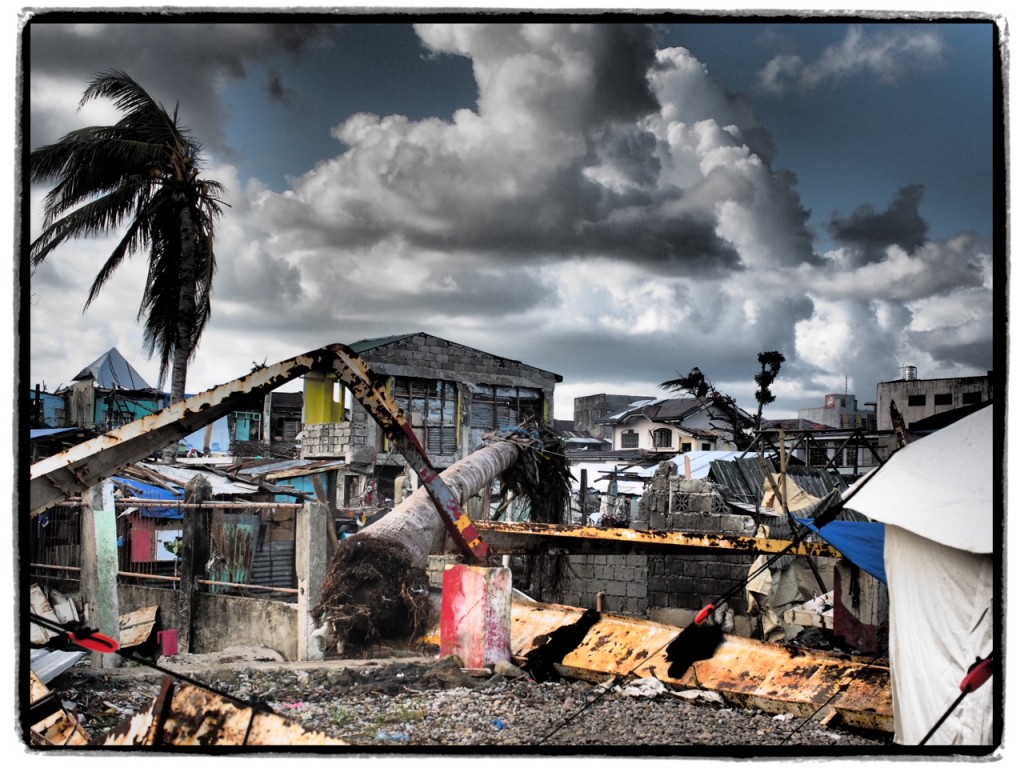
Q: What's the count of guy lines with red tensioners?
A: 3